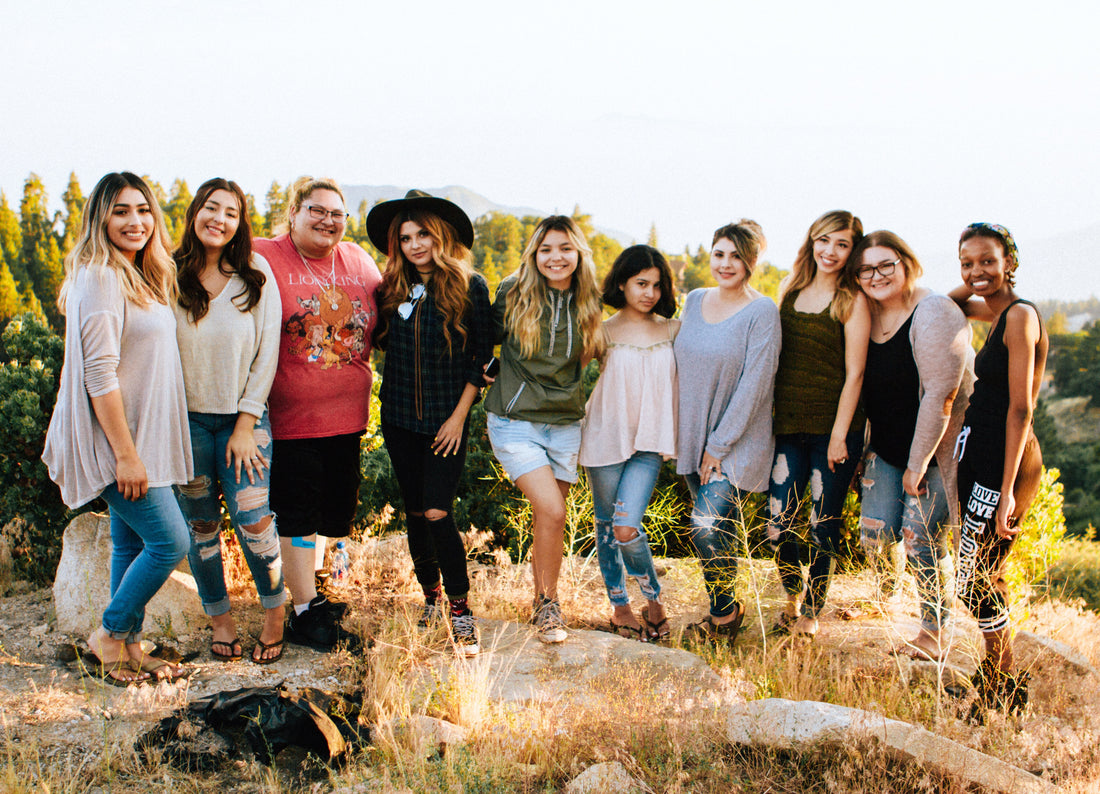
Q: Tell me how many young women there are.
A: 10